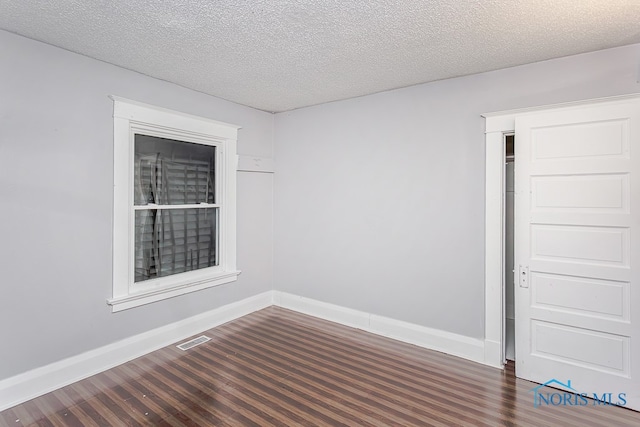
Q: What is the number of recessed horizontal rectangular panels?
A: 5